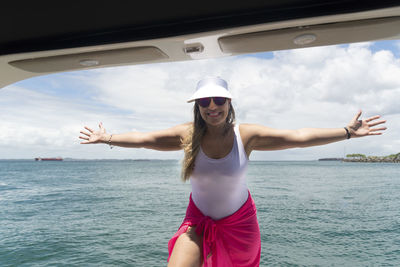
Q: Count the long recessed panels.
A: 2